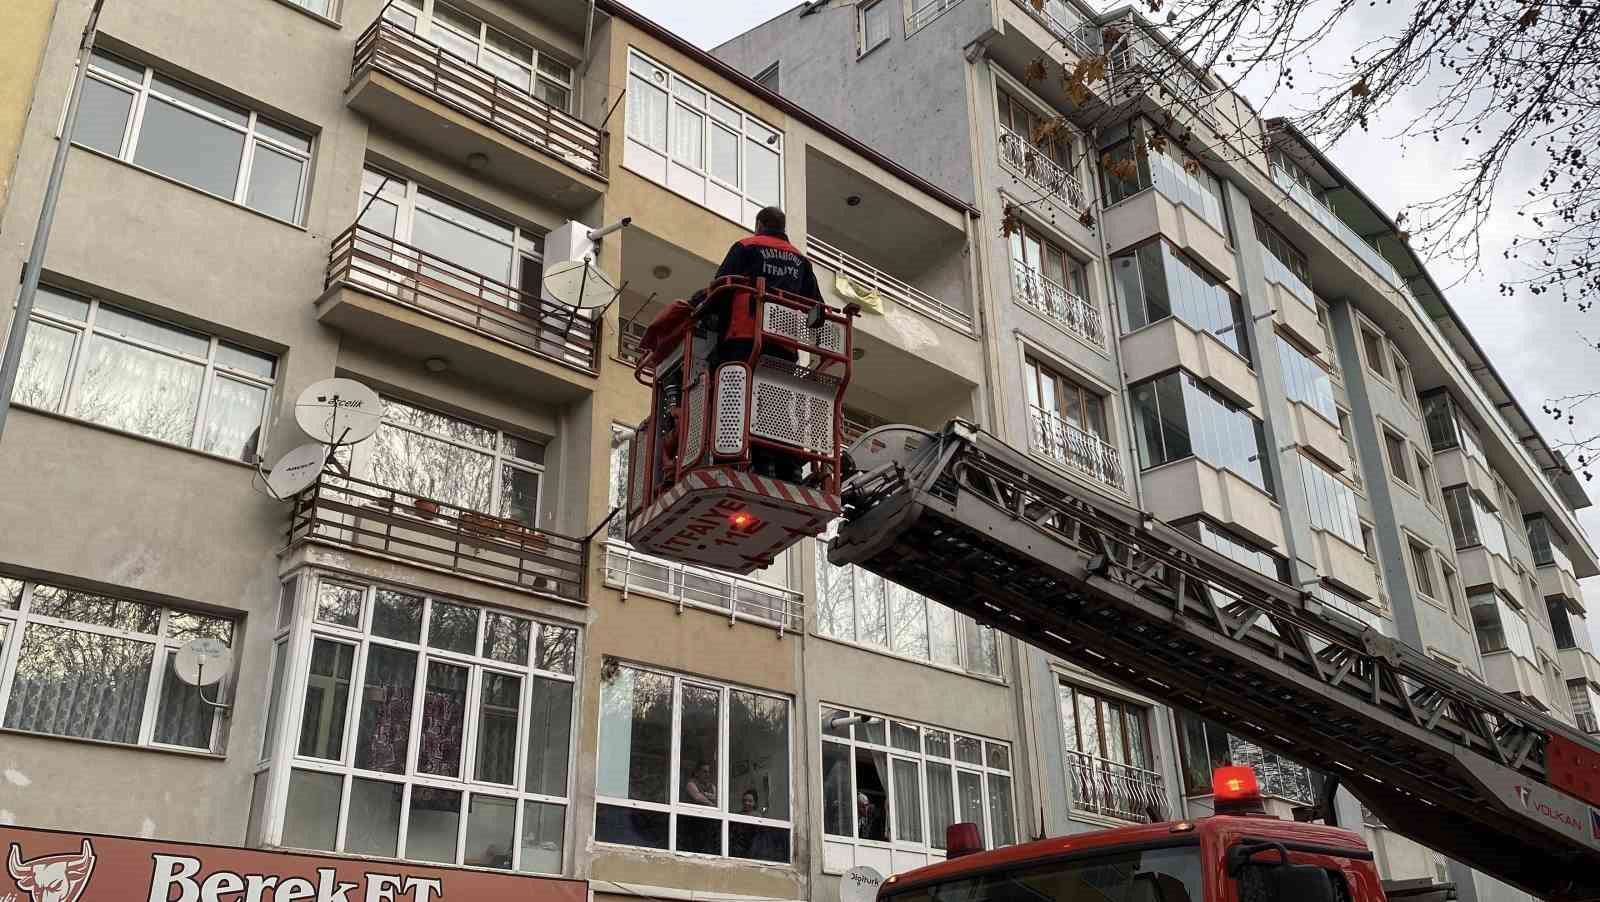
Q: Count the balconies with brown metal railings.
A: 3